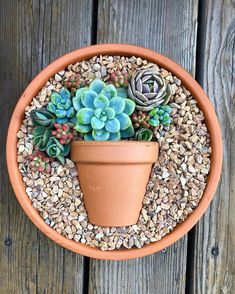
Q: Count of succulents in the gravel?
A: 13